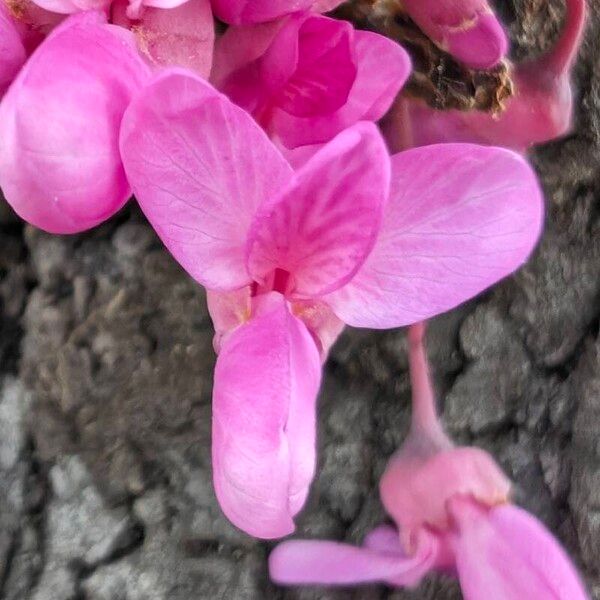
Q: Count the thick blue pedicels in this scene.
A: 0